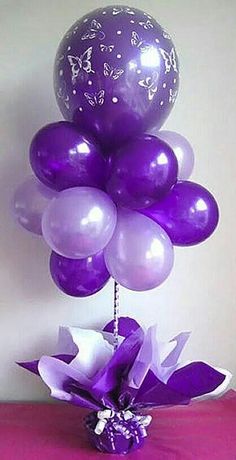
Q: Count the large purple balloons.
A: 1